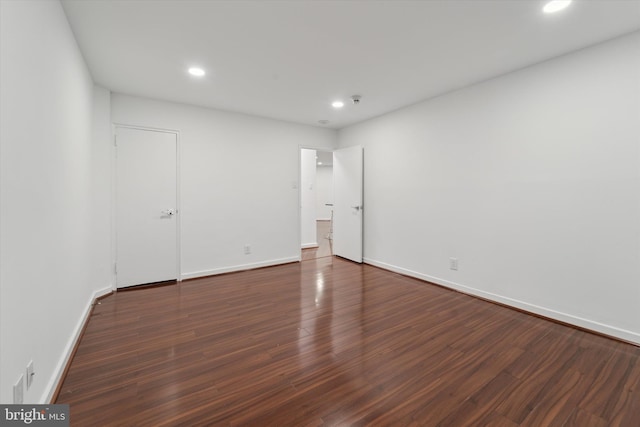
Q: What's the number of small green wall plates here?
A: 0